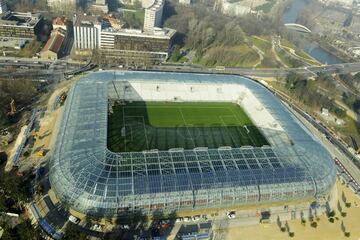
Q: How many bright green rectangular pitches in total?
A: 1